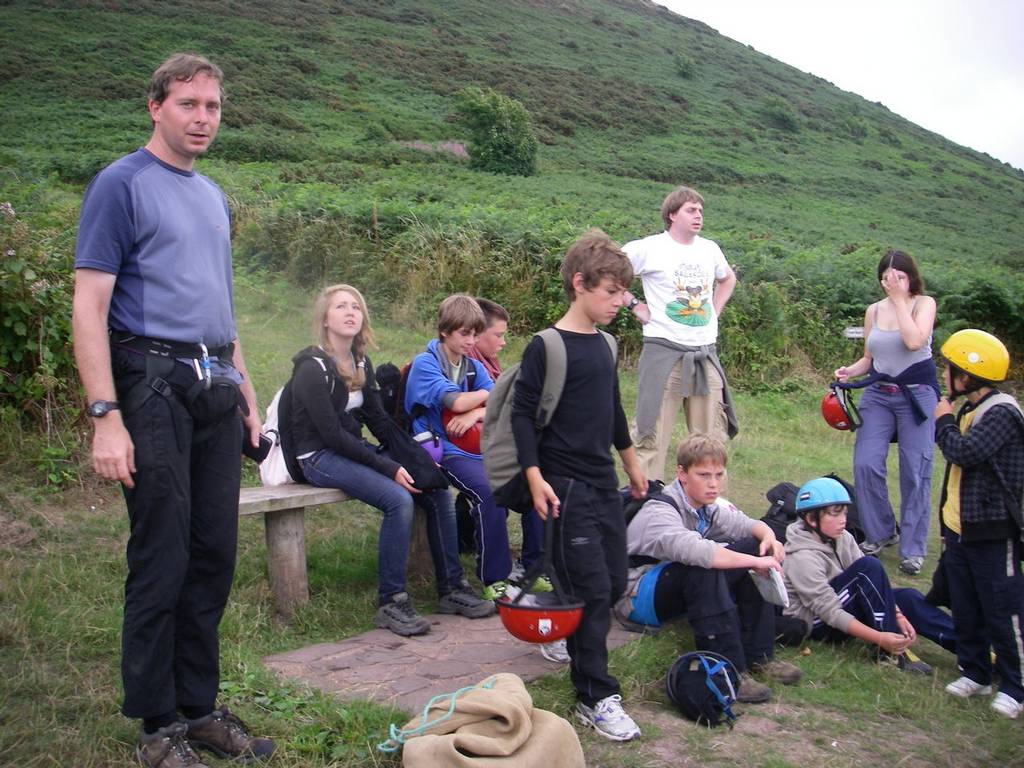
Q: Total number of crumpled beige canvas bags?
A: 1